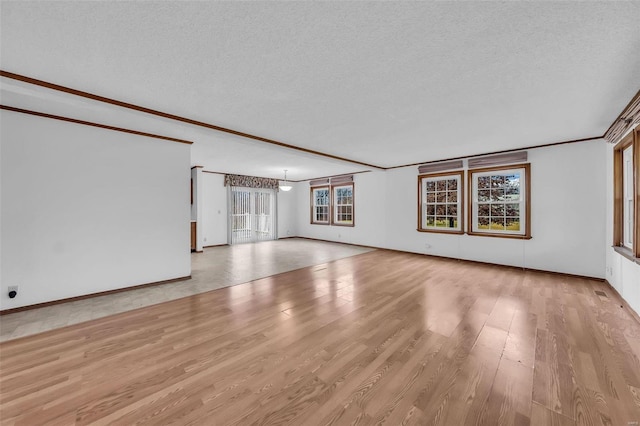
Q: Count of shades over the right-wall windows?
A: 2